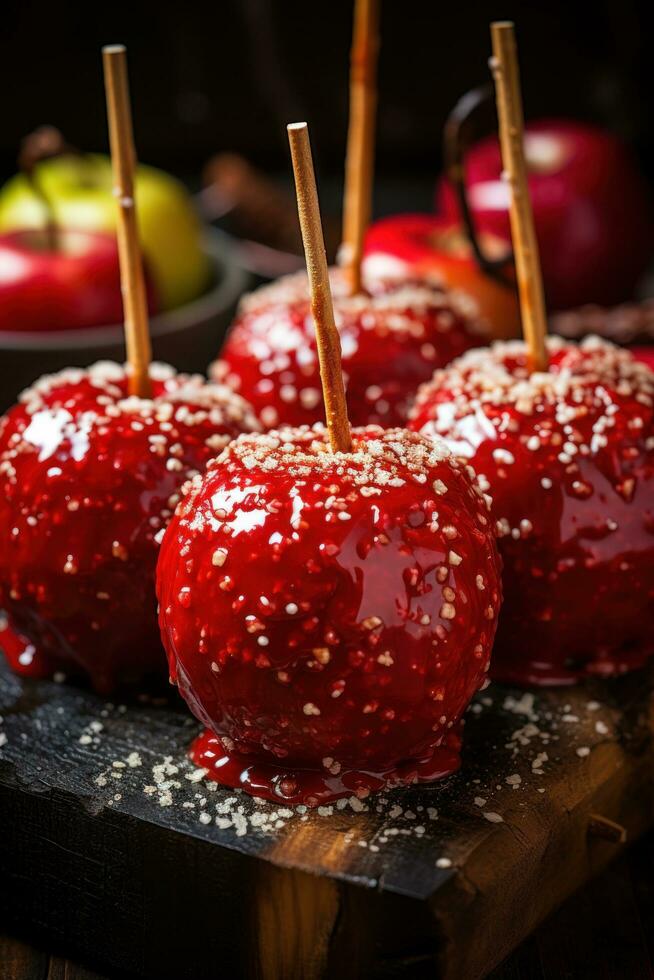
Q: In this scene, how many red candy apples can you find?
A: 4